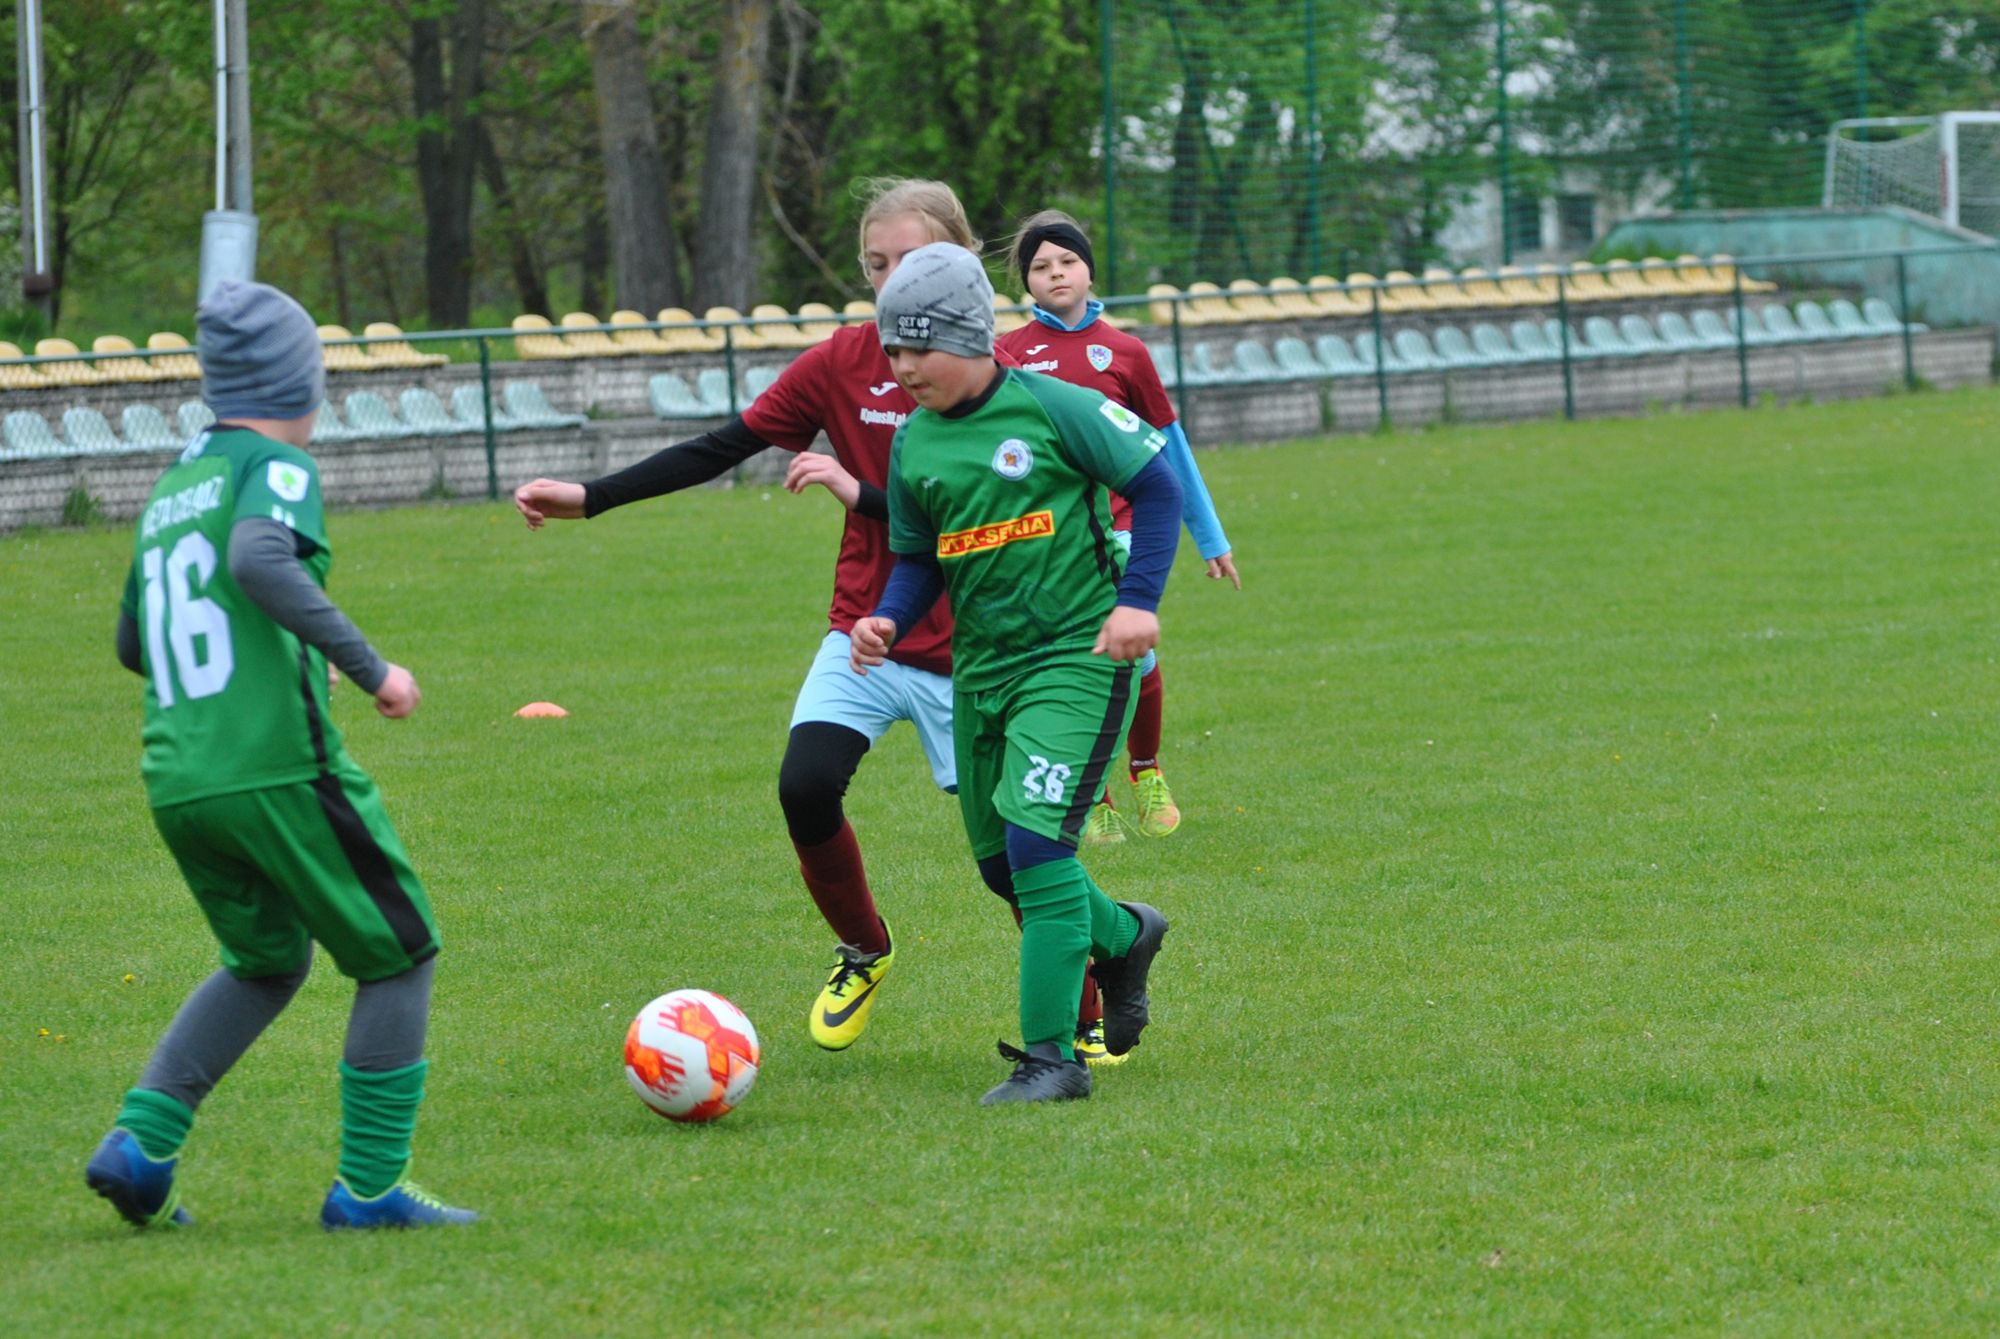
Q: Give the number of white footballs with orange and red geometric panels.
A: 1